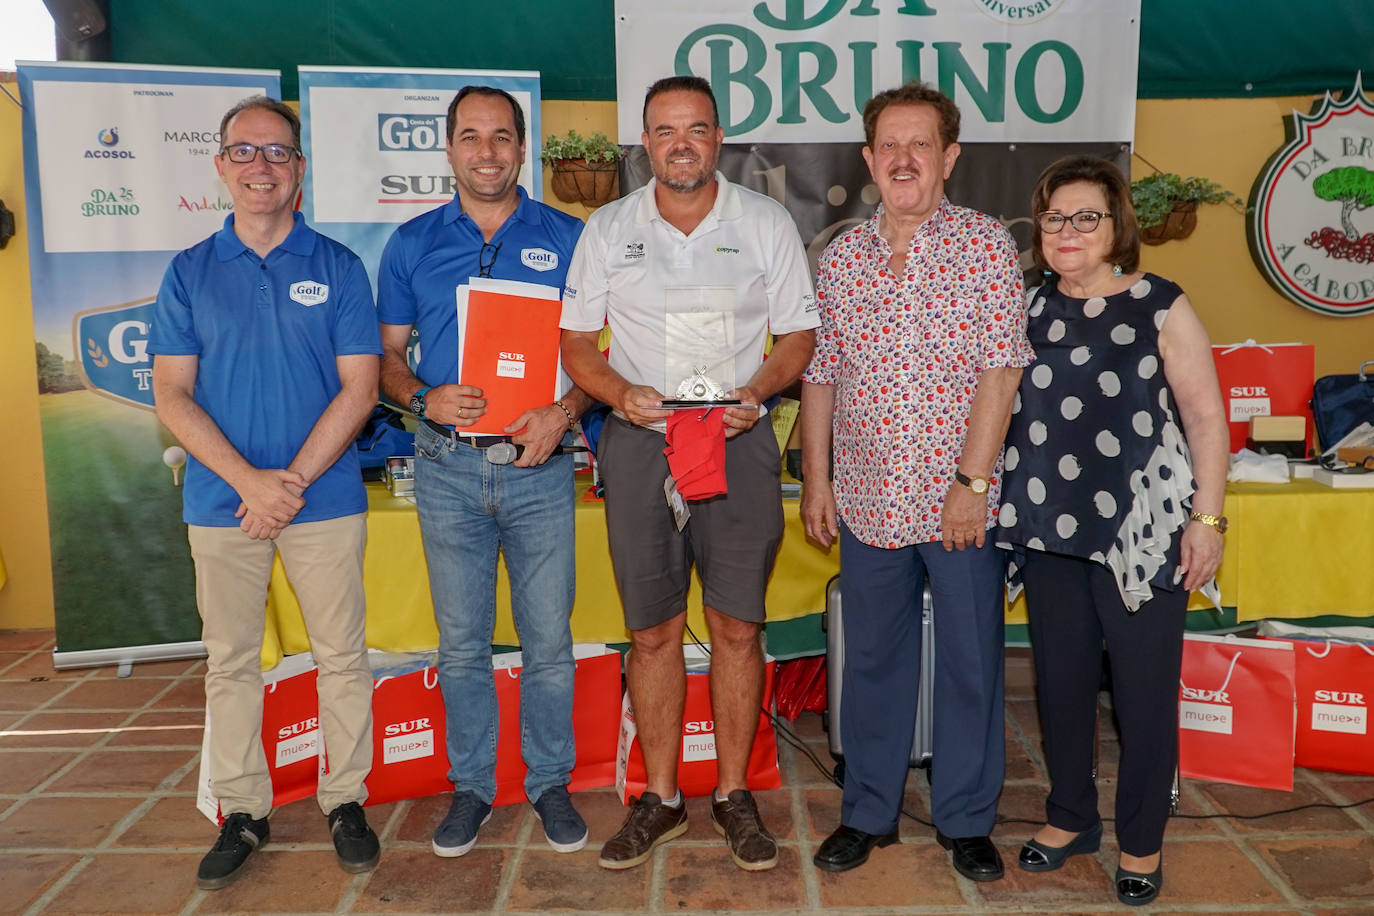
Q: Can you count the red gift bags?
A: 7